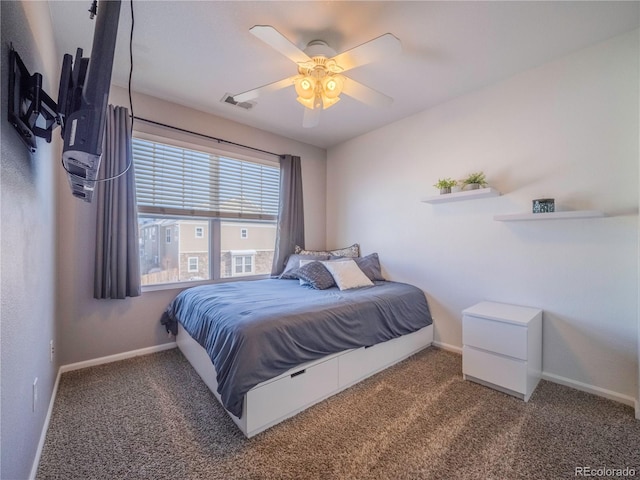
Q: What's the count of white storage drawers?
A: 4